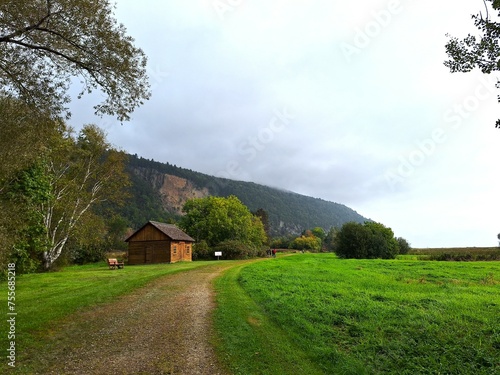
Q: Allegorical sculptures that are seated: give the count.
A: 0